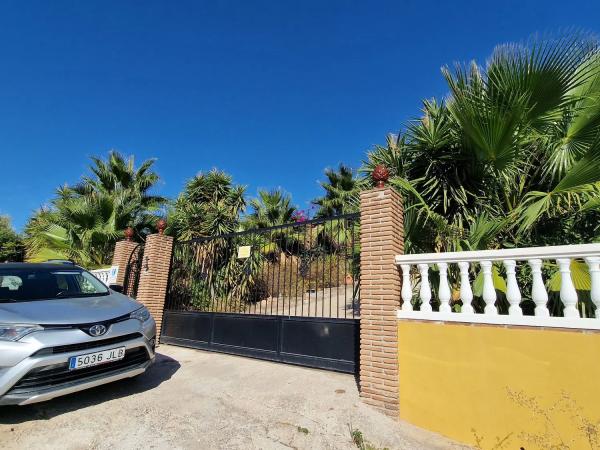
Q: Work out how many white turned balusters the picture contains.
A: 9